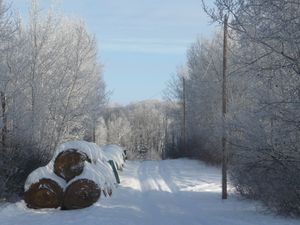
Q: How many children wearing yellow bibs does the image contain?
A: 0